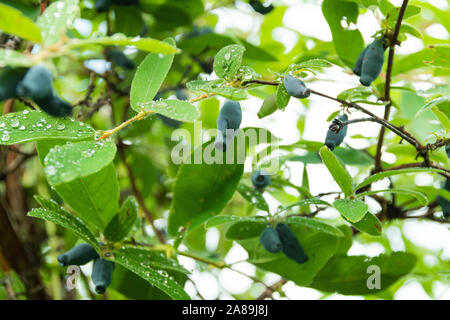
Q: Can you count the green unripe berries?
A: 1